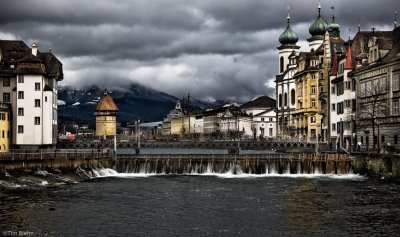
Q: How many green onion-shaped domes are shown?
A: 3